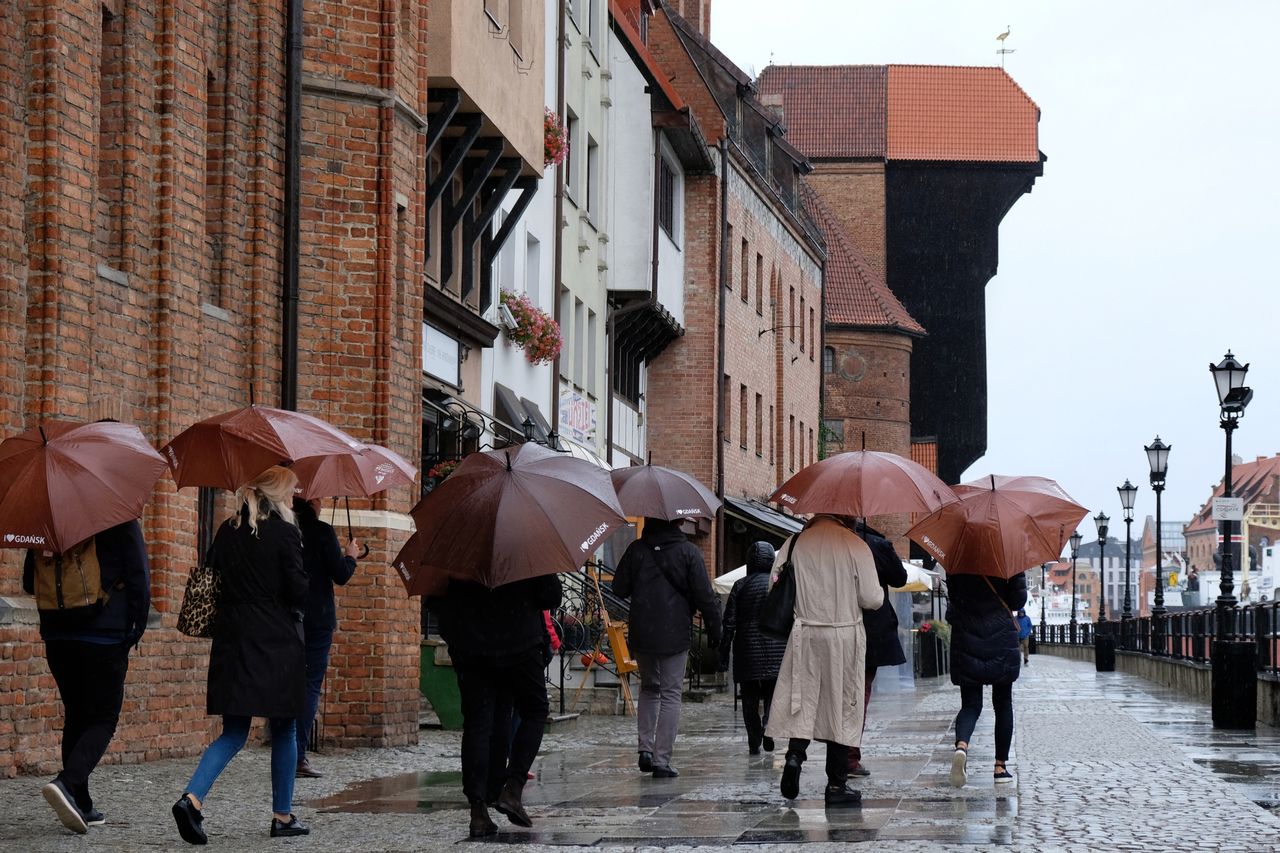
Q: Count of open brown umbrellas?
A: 8